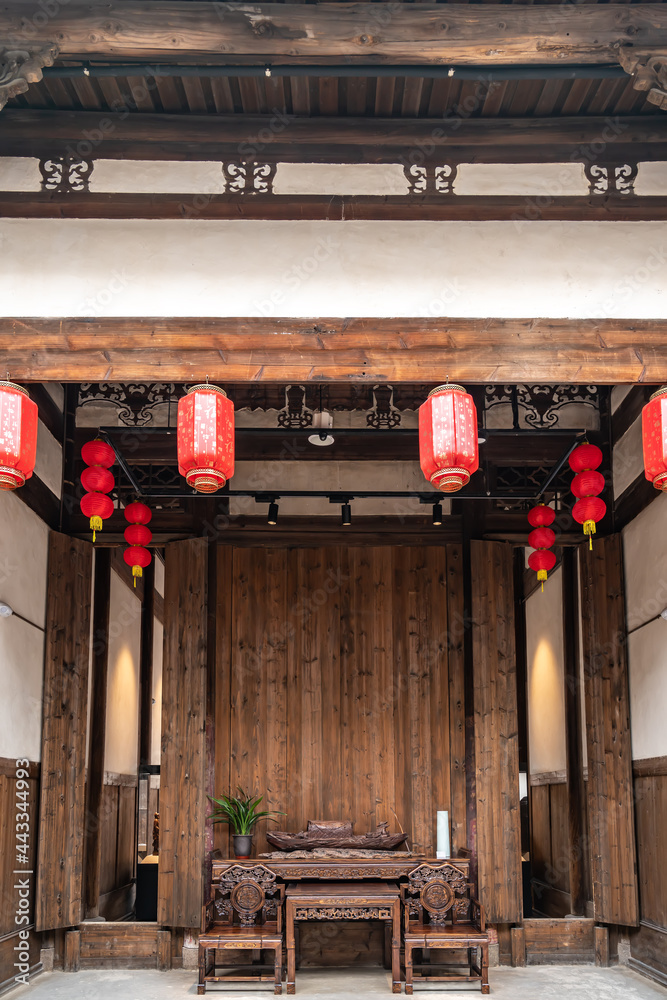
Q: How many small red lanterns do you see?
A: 12